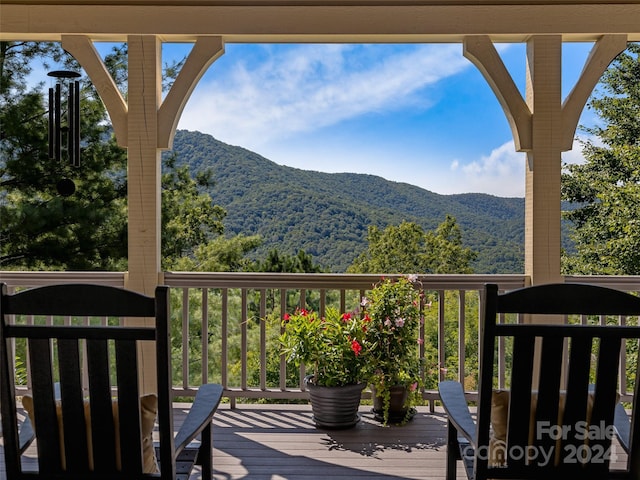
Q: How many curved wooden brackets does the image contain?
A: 4